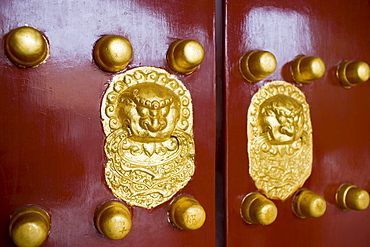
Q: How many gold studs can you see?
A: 12